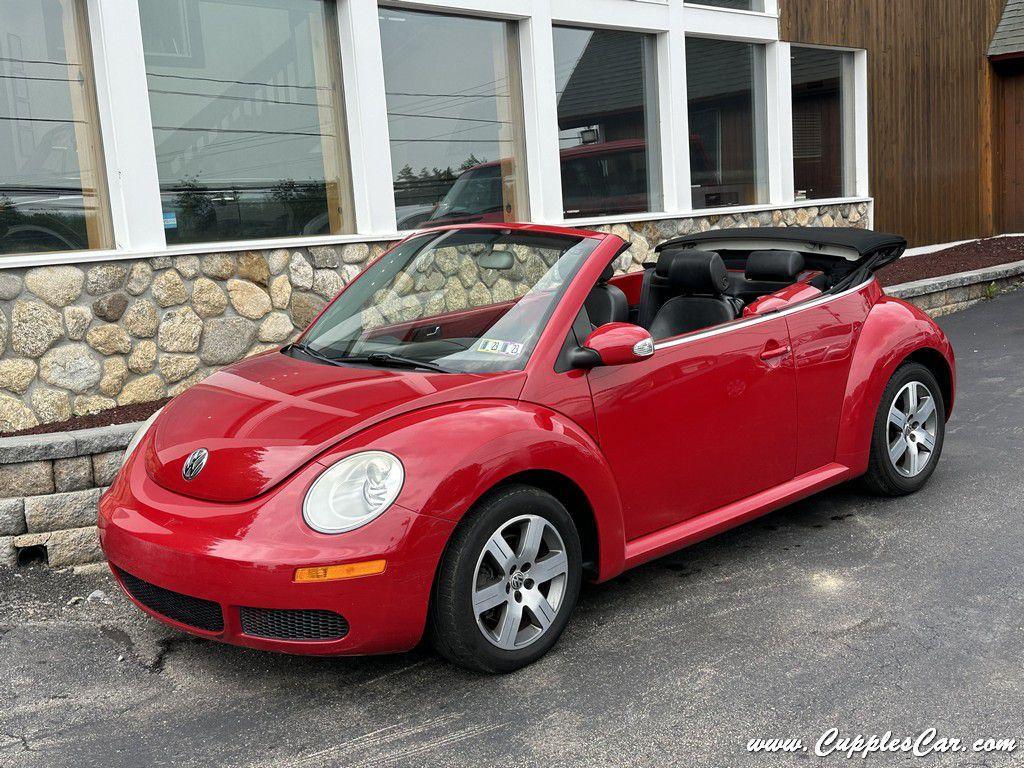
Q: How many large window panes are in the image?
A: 6